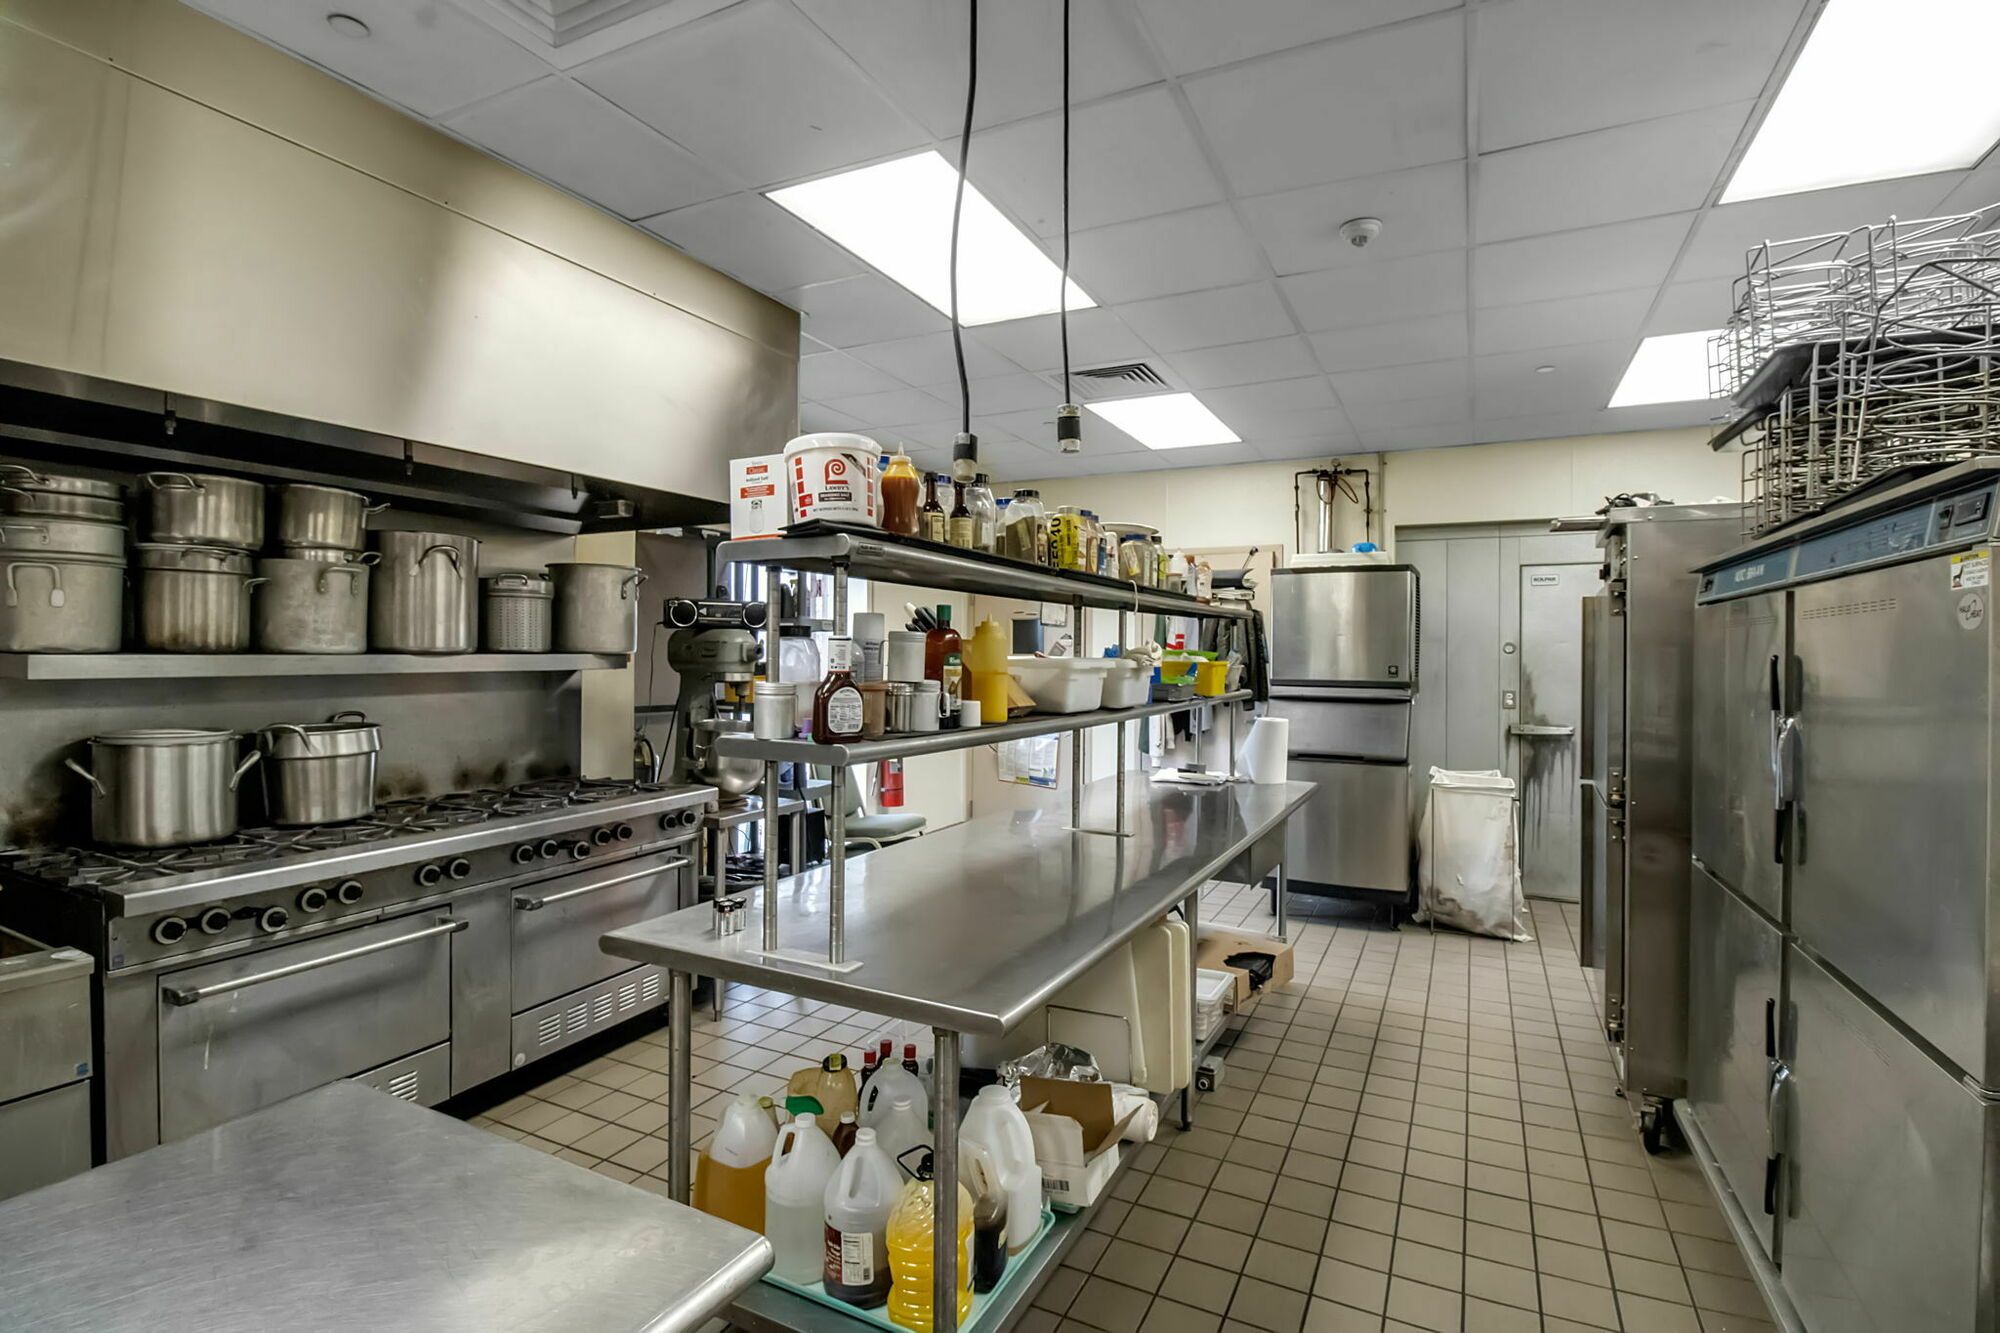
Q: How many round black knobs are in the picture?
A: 14